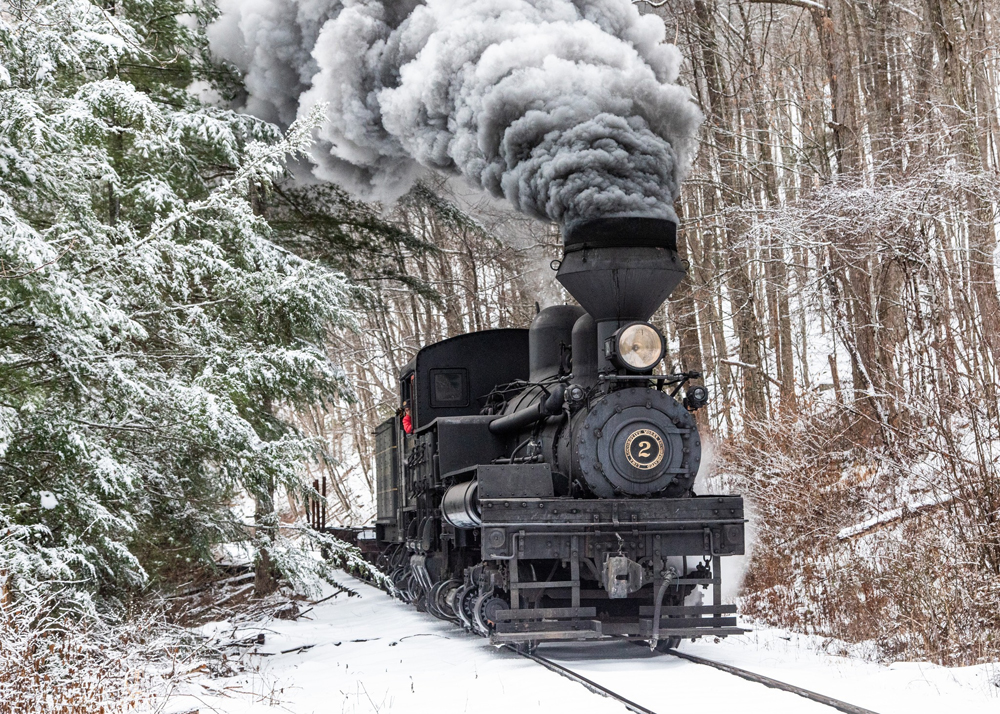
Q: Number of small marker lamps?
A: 2